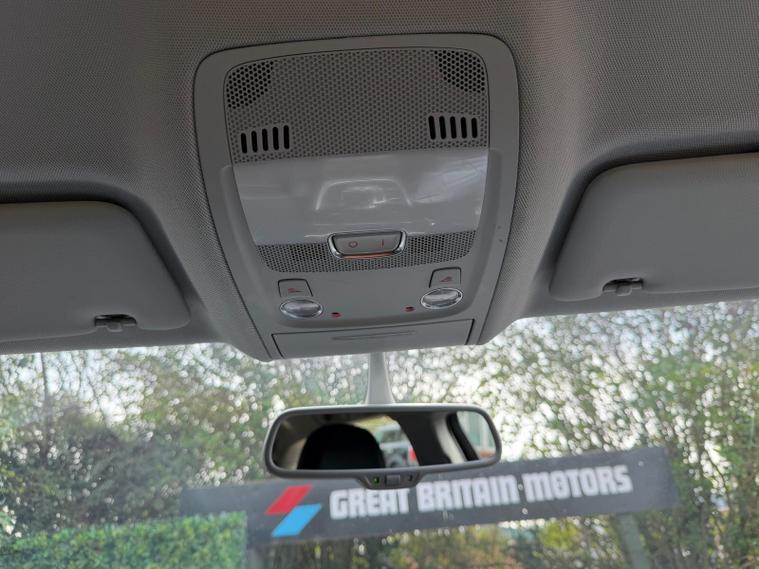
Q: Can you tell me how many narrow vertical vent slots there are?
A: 10